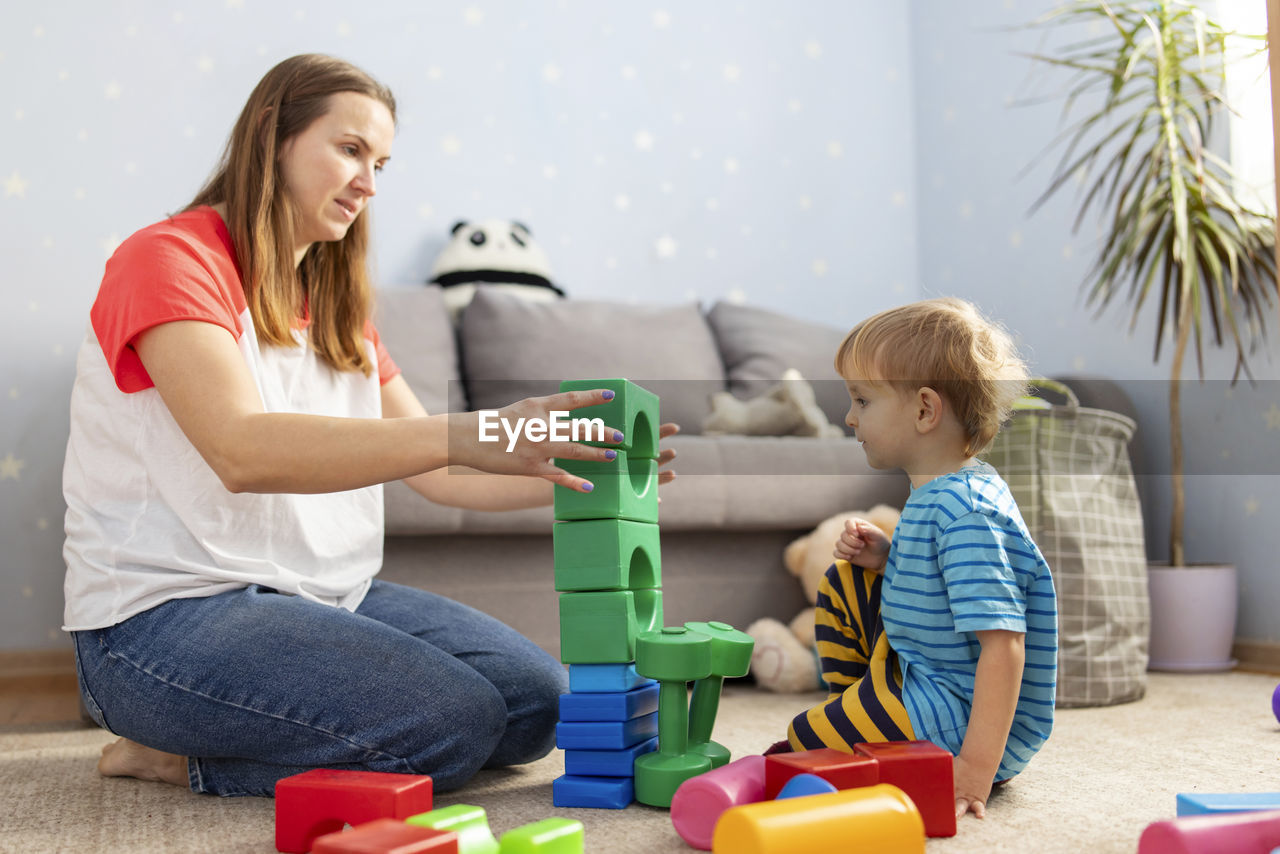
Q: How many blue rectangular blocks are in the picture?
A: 6